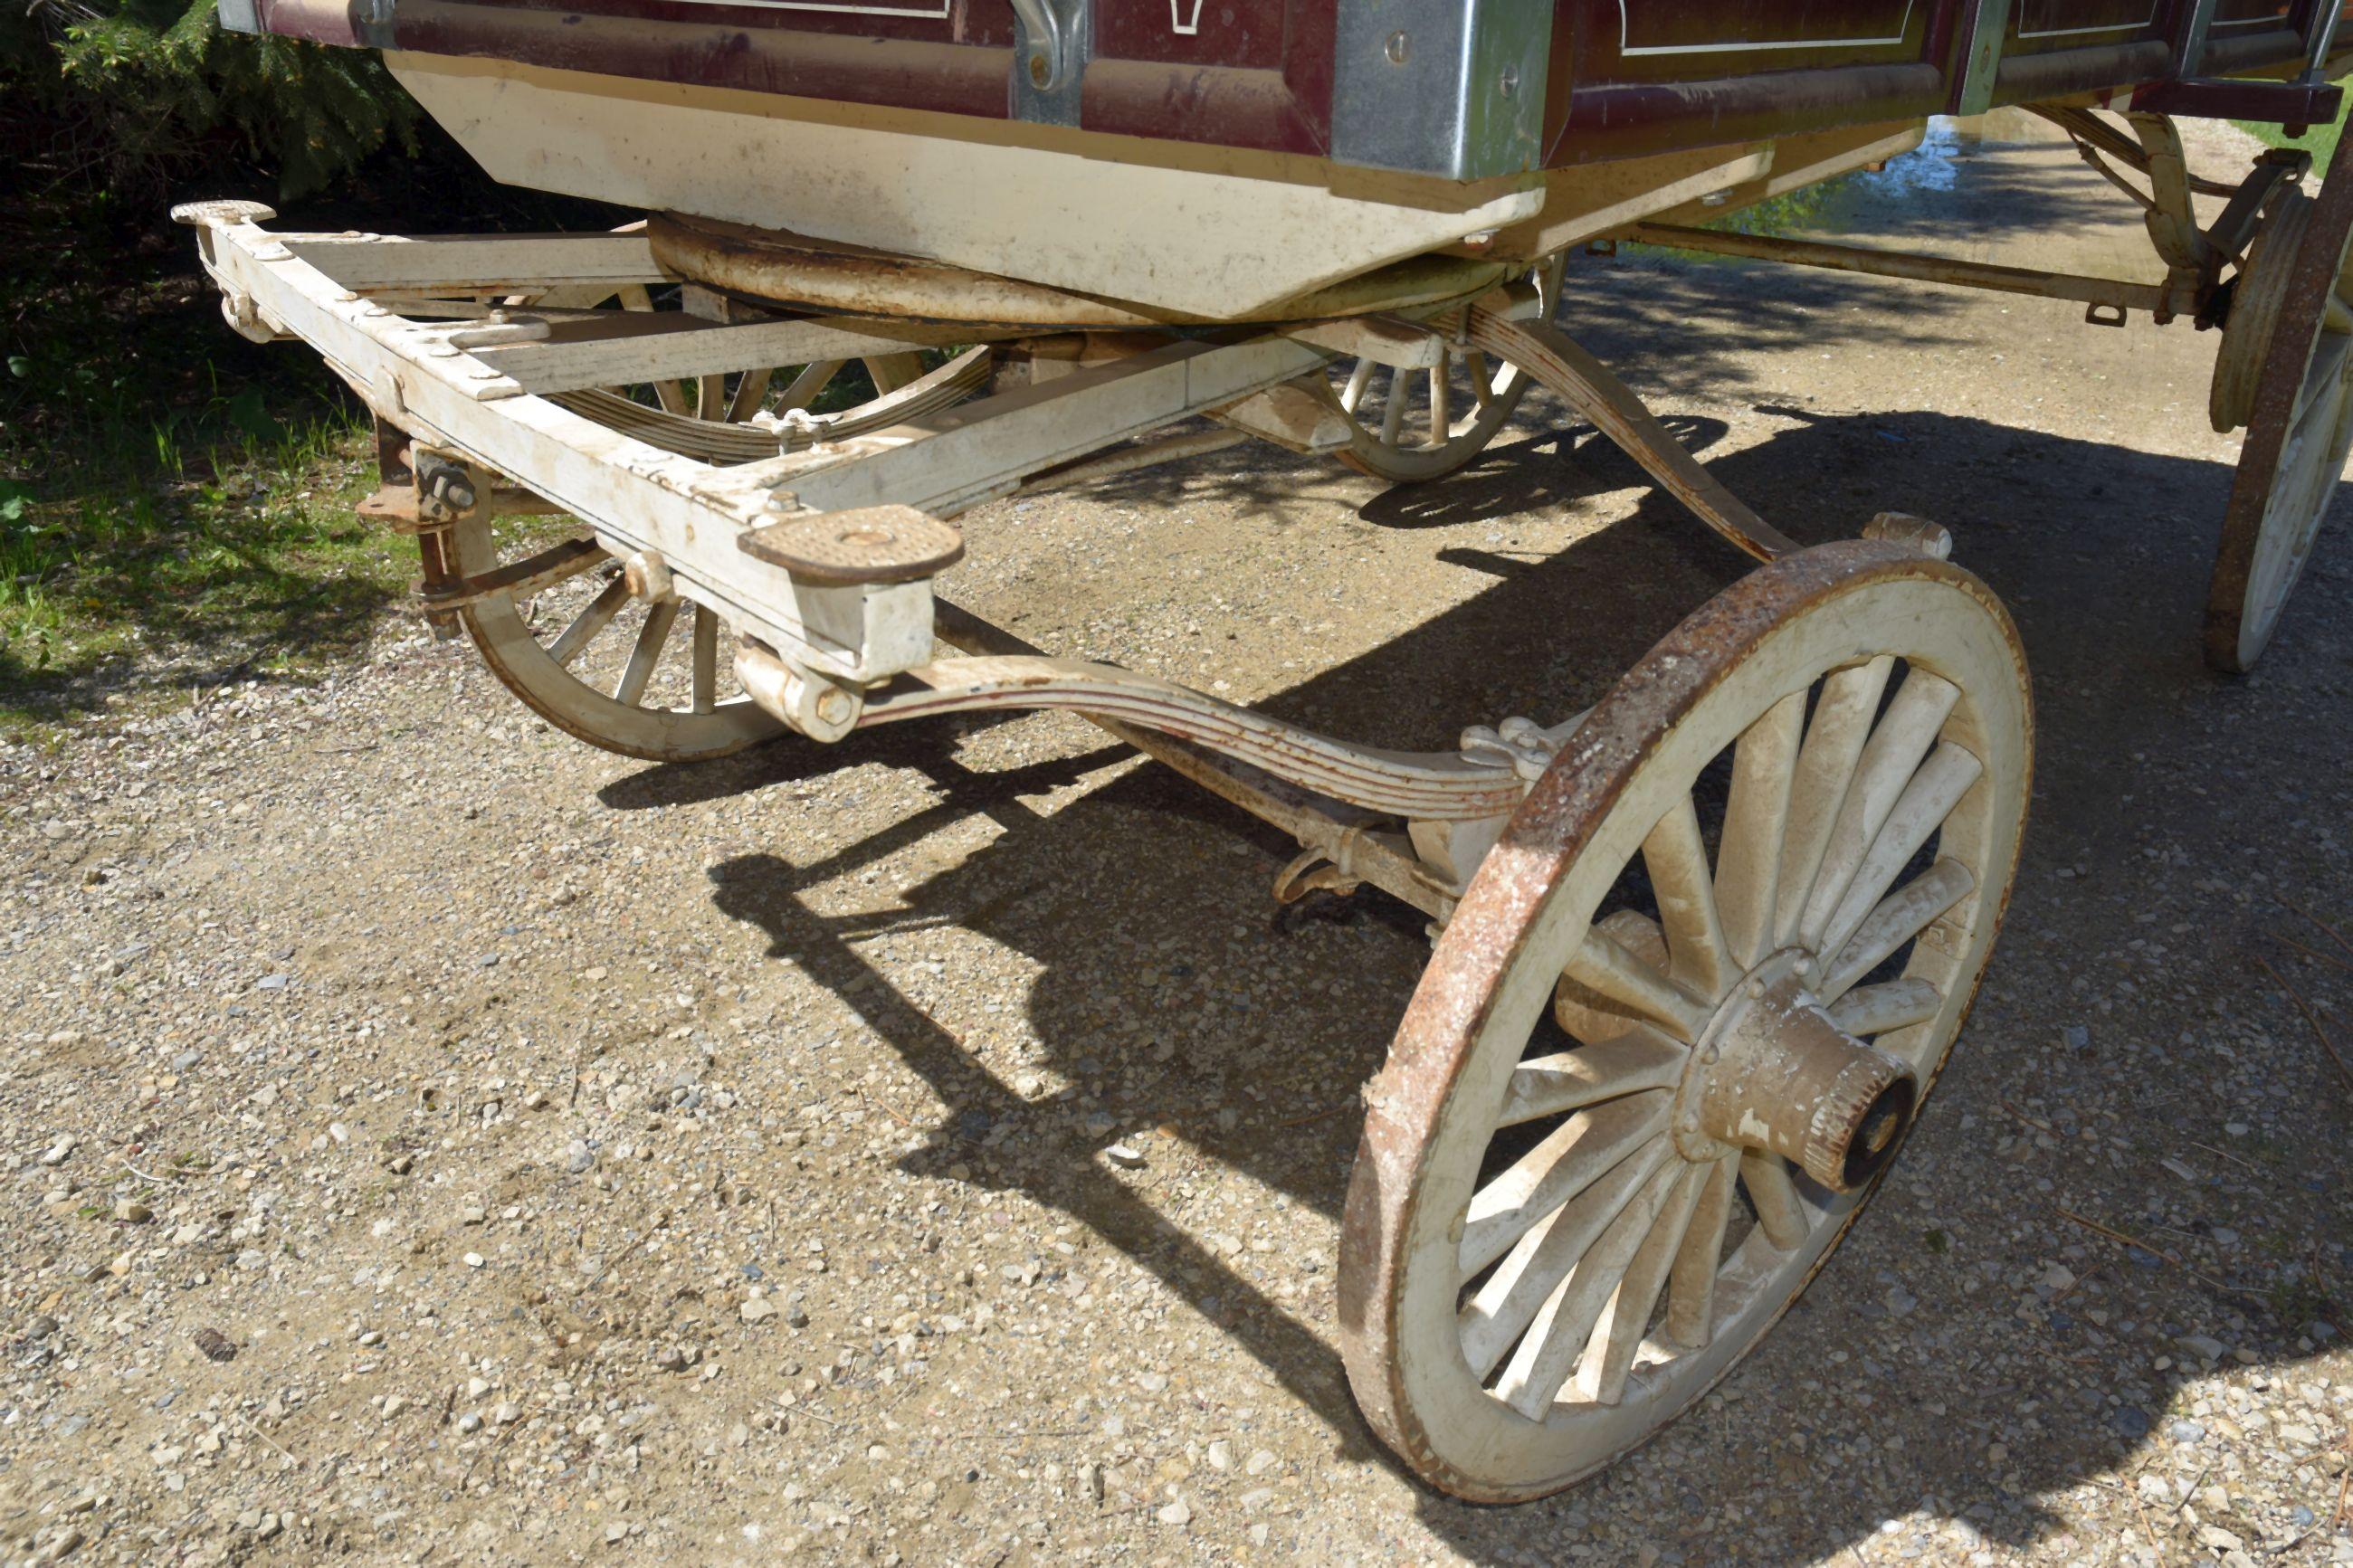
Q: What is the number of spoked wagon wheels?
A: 4